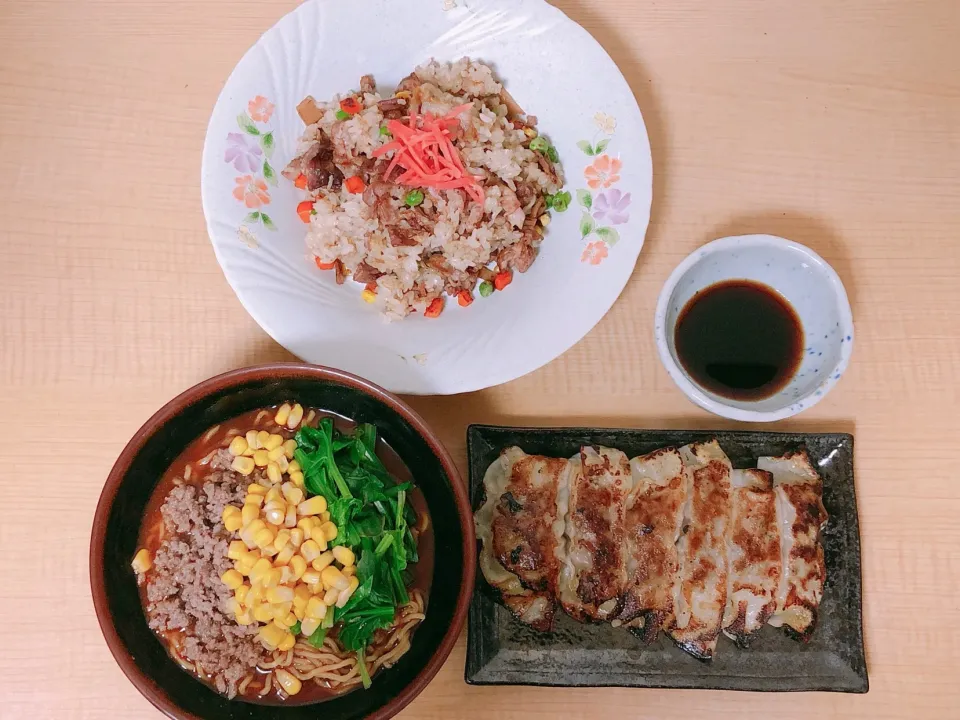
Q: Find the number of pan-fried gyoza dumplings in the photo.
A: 6